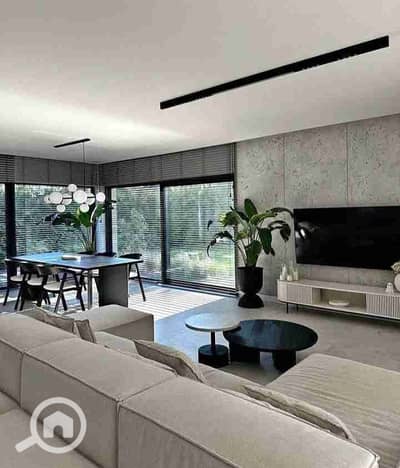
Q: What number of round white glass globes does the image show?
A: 9